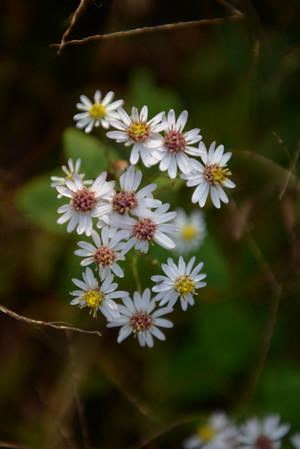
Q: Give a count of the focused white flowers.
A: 12